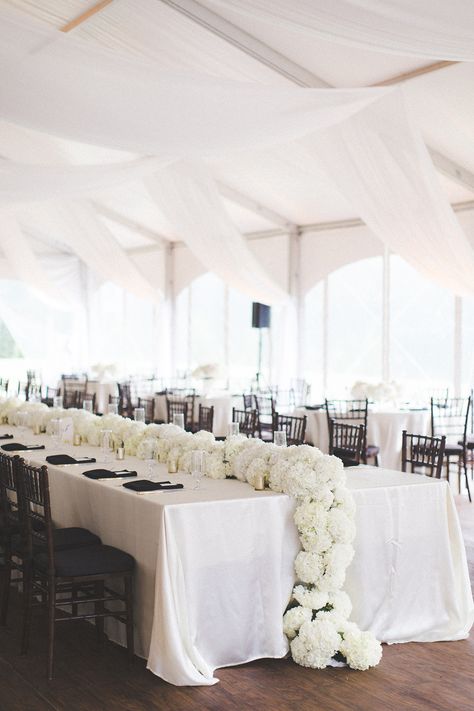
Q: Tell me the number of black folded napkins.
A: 5